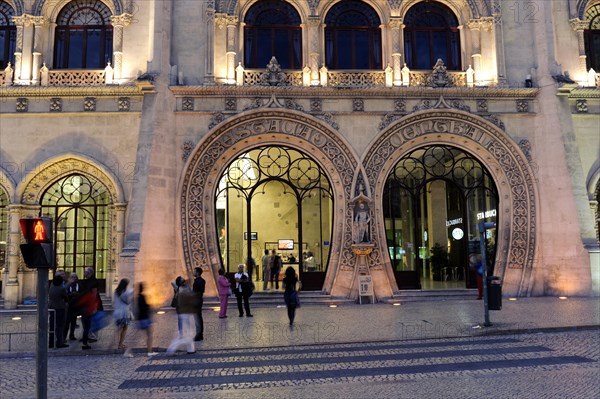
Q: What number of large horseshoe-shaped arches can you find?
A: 2